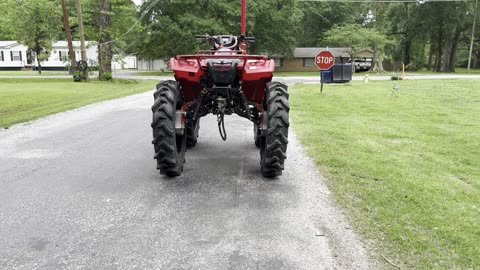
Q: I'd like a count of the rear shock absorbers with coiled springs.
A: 2